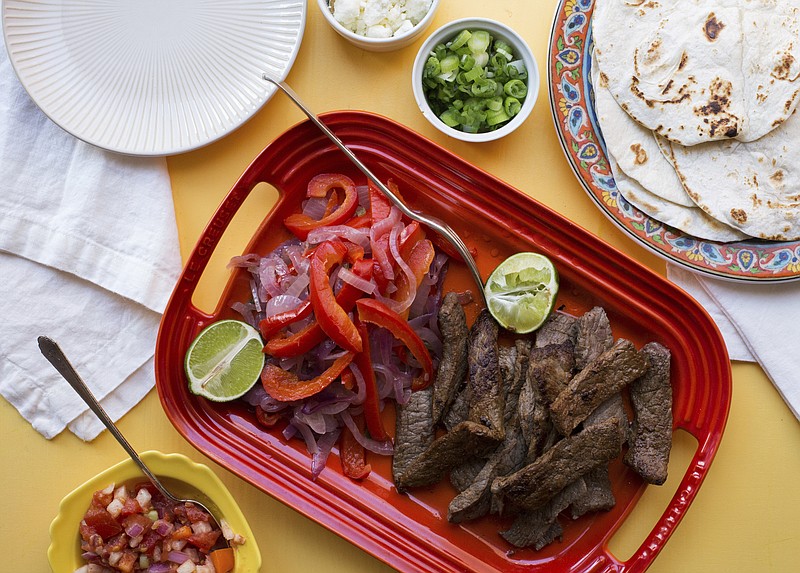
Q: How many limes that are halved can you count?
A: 2